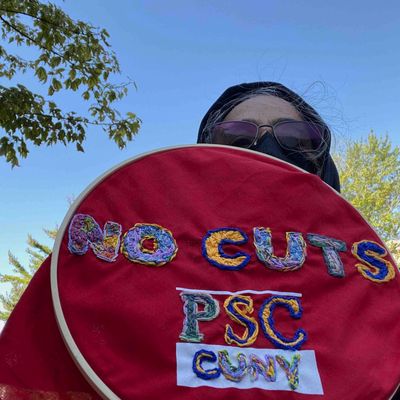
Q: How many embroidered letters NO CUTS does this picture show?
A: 6